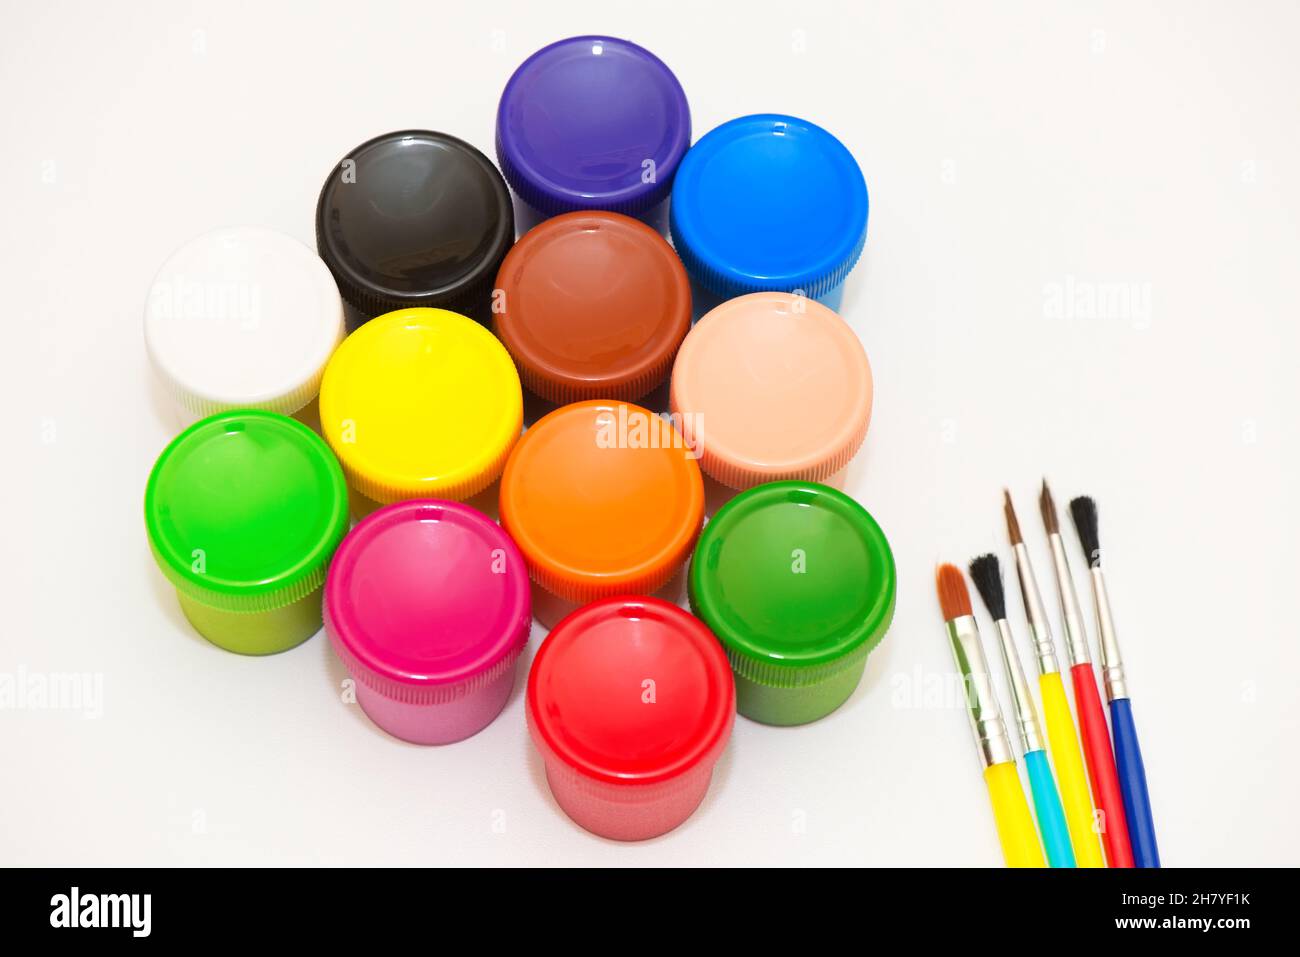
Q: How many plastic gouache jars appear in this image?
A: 12